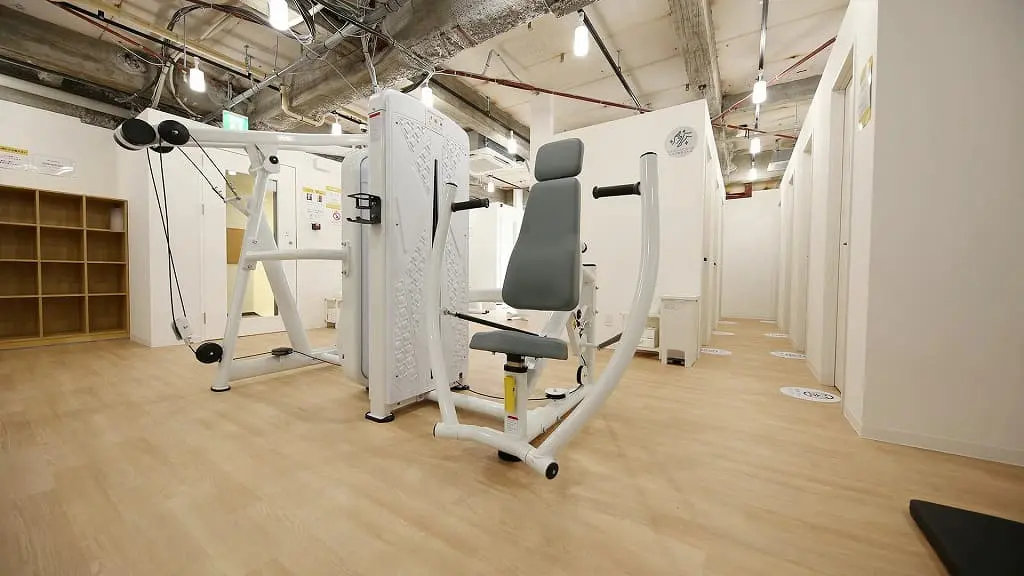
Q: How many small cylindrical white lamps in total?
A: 10